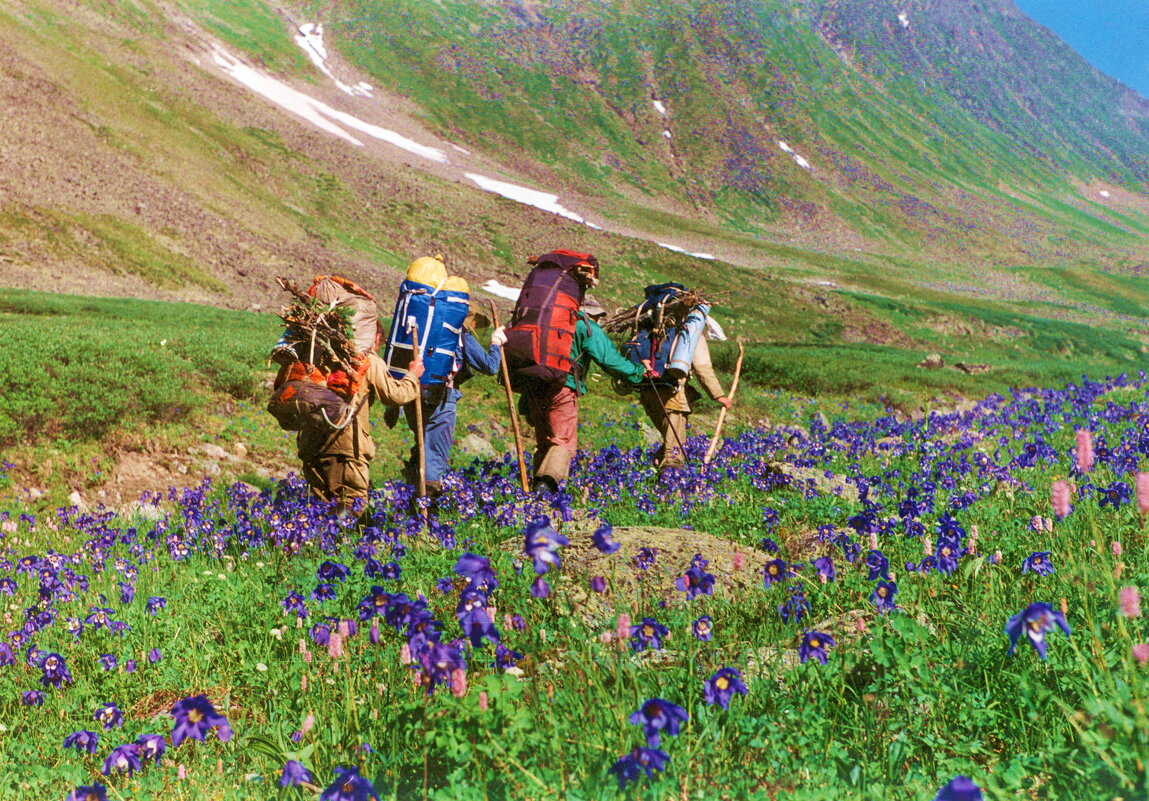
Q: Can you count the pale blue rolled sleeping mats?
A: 1